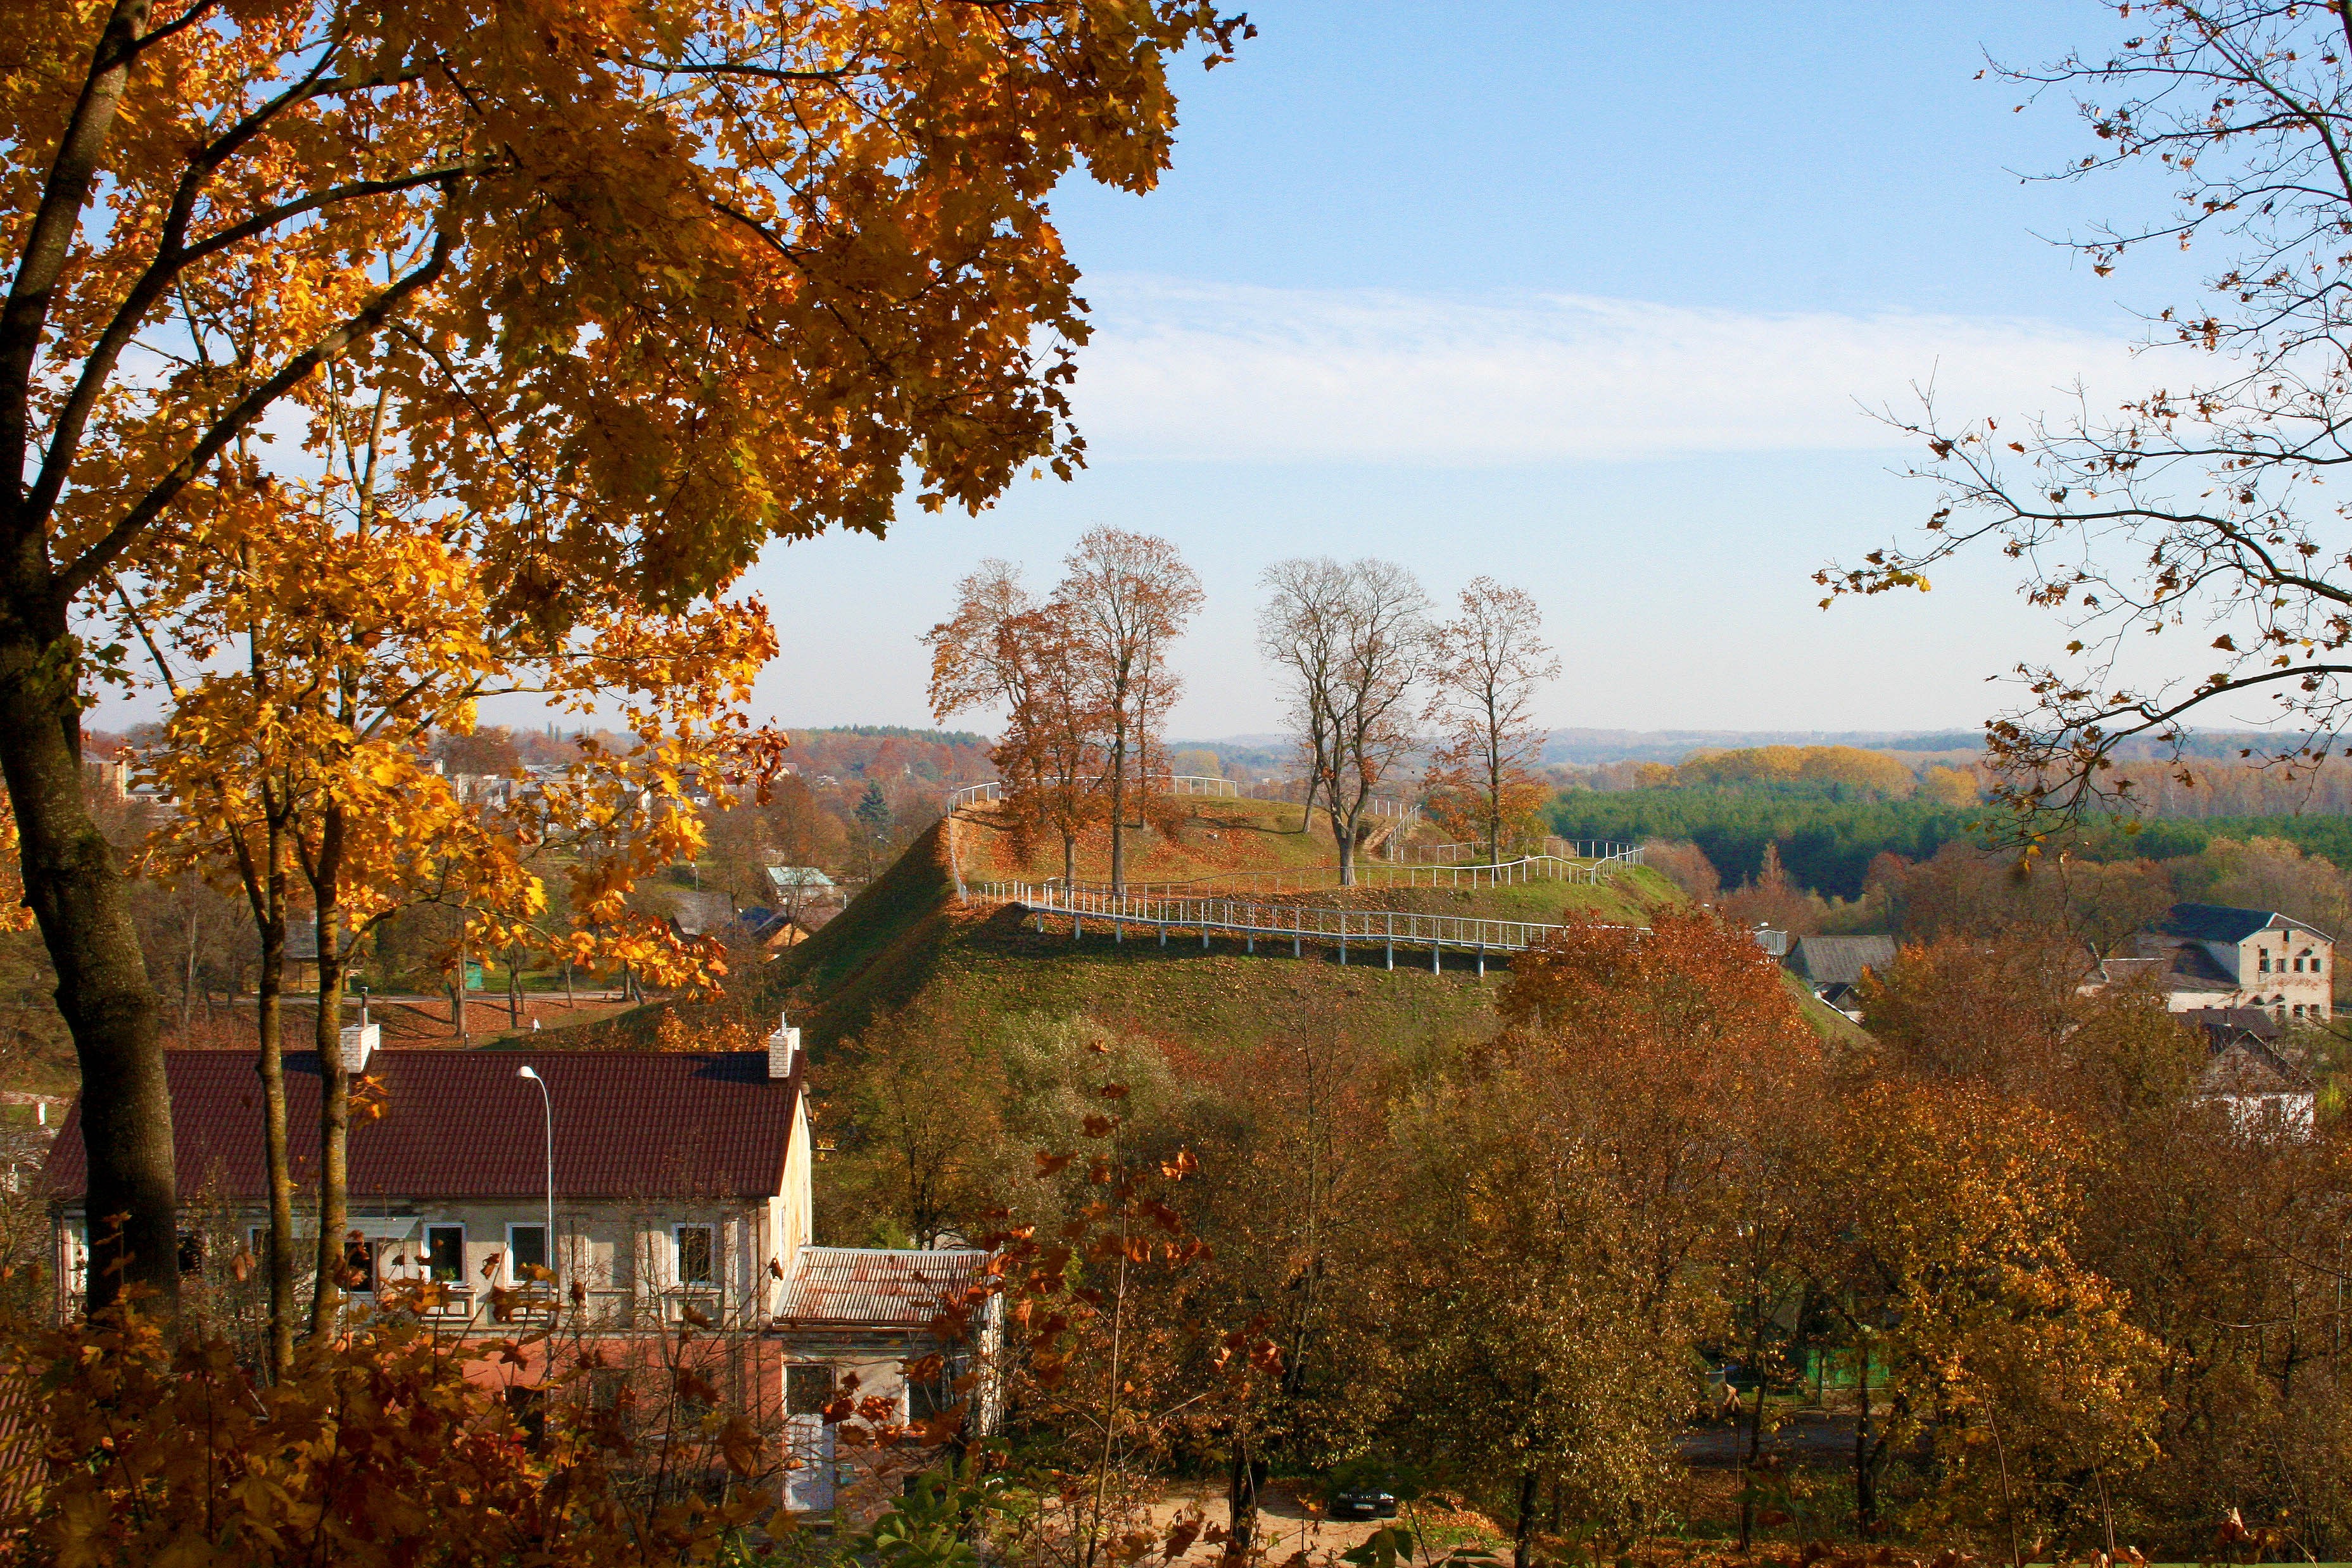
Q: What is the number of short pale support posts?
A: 11